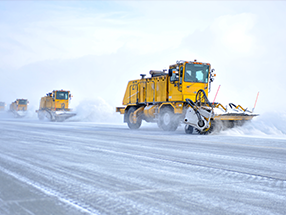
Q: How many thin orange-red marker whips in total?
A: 2